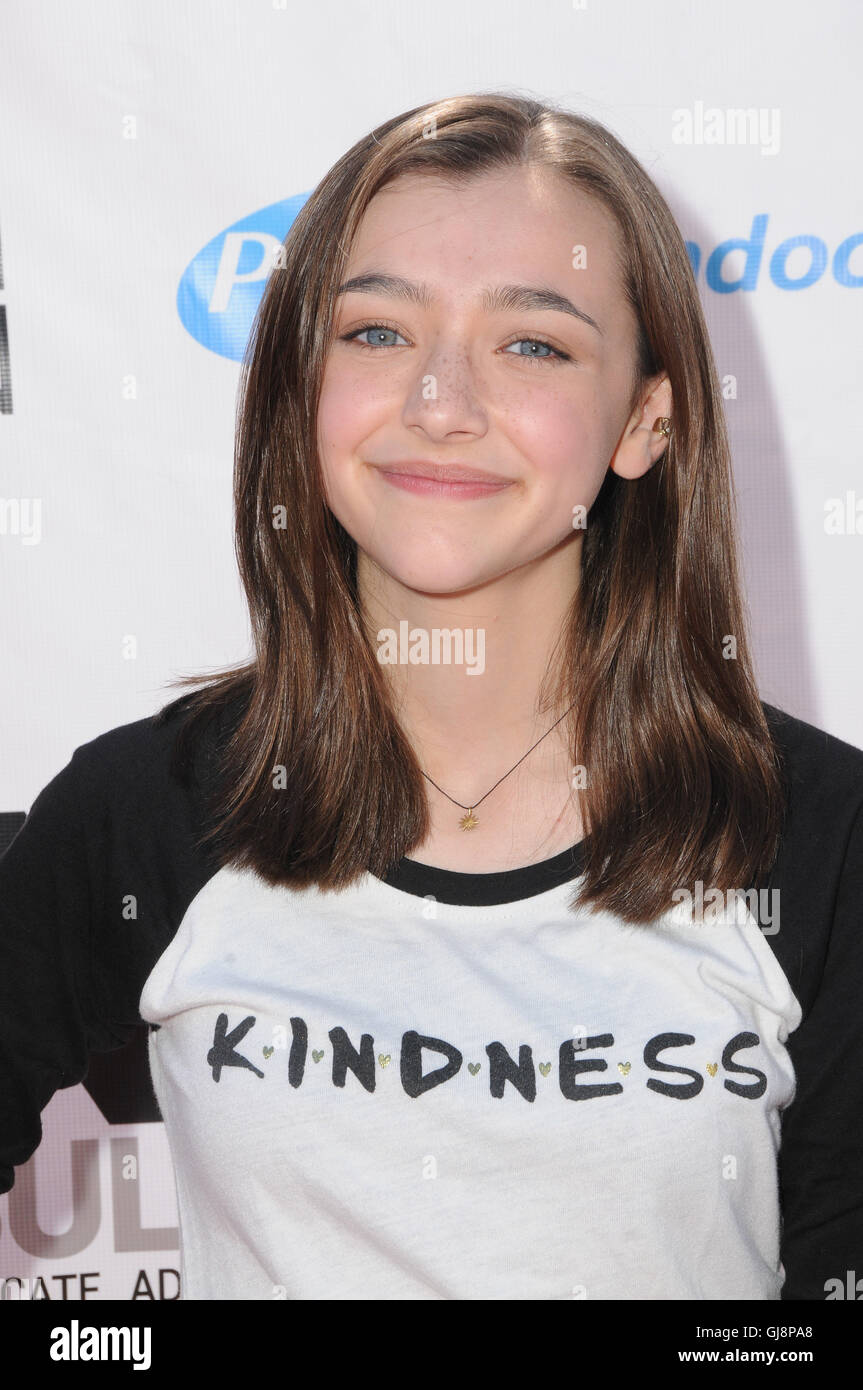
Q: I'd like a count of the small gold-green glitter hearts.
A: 7